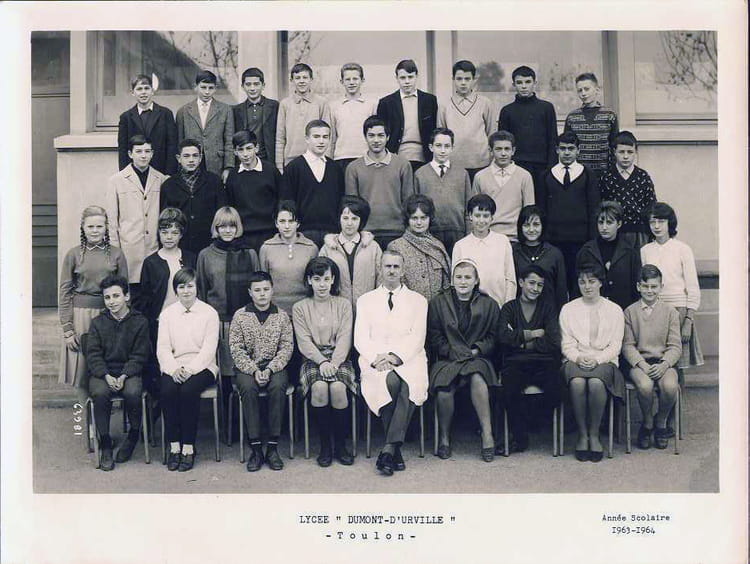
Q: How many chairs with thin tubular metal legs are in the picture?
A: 9